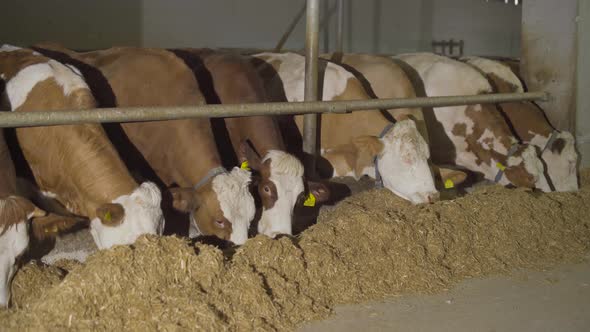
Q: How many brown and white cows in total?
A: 8